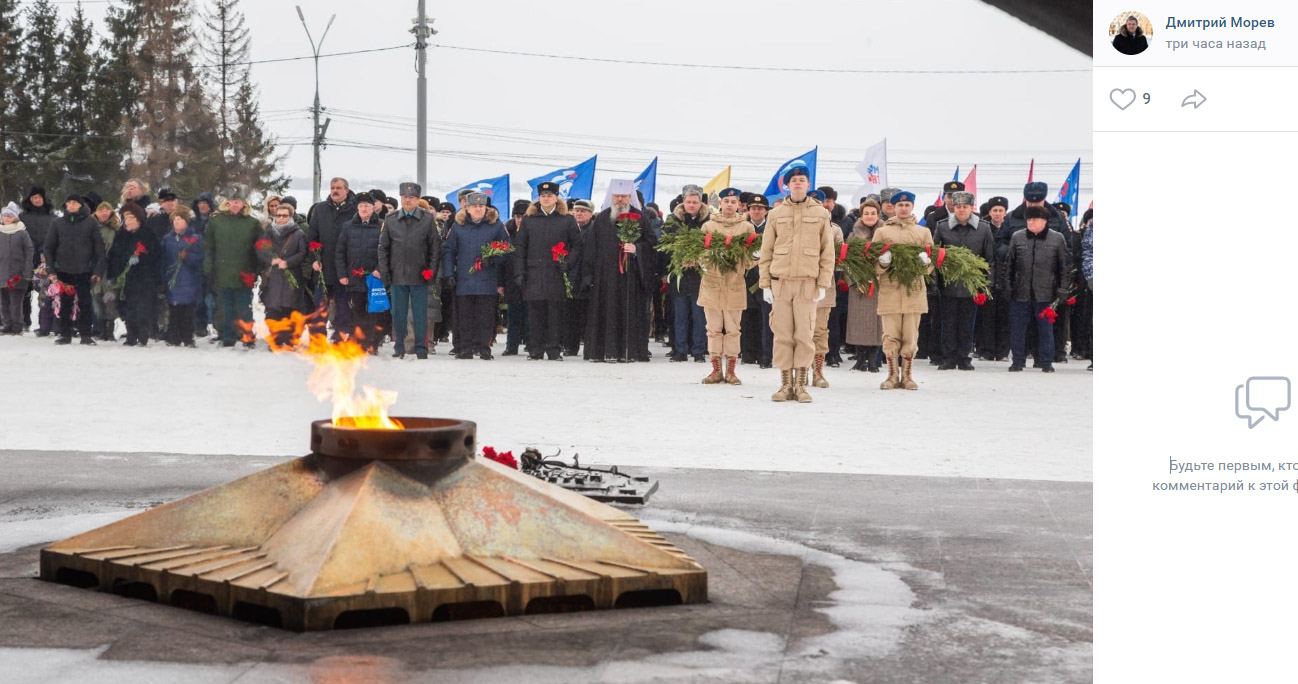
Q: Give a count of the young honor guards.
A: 4